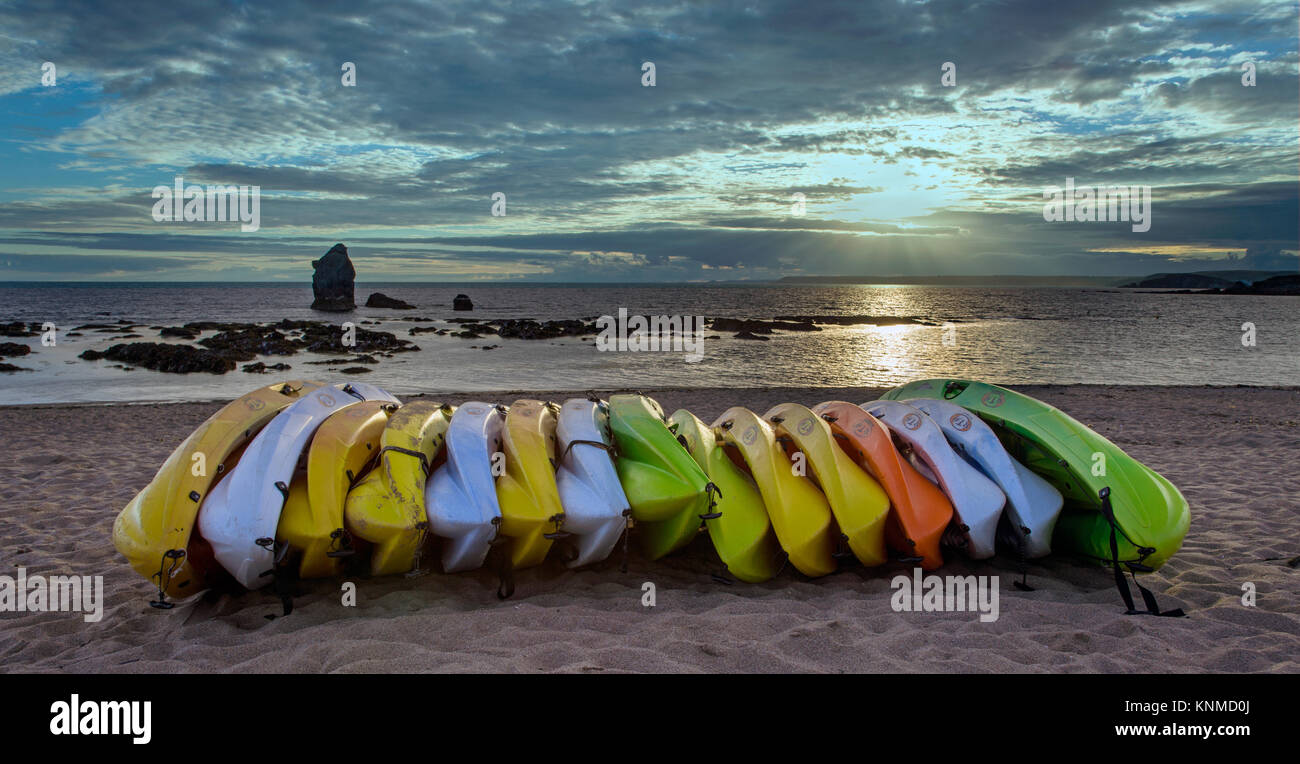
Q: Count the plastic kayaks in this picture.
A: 15